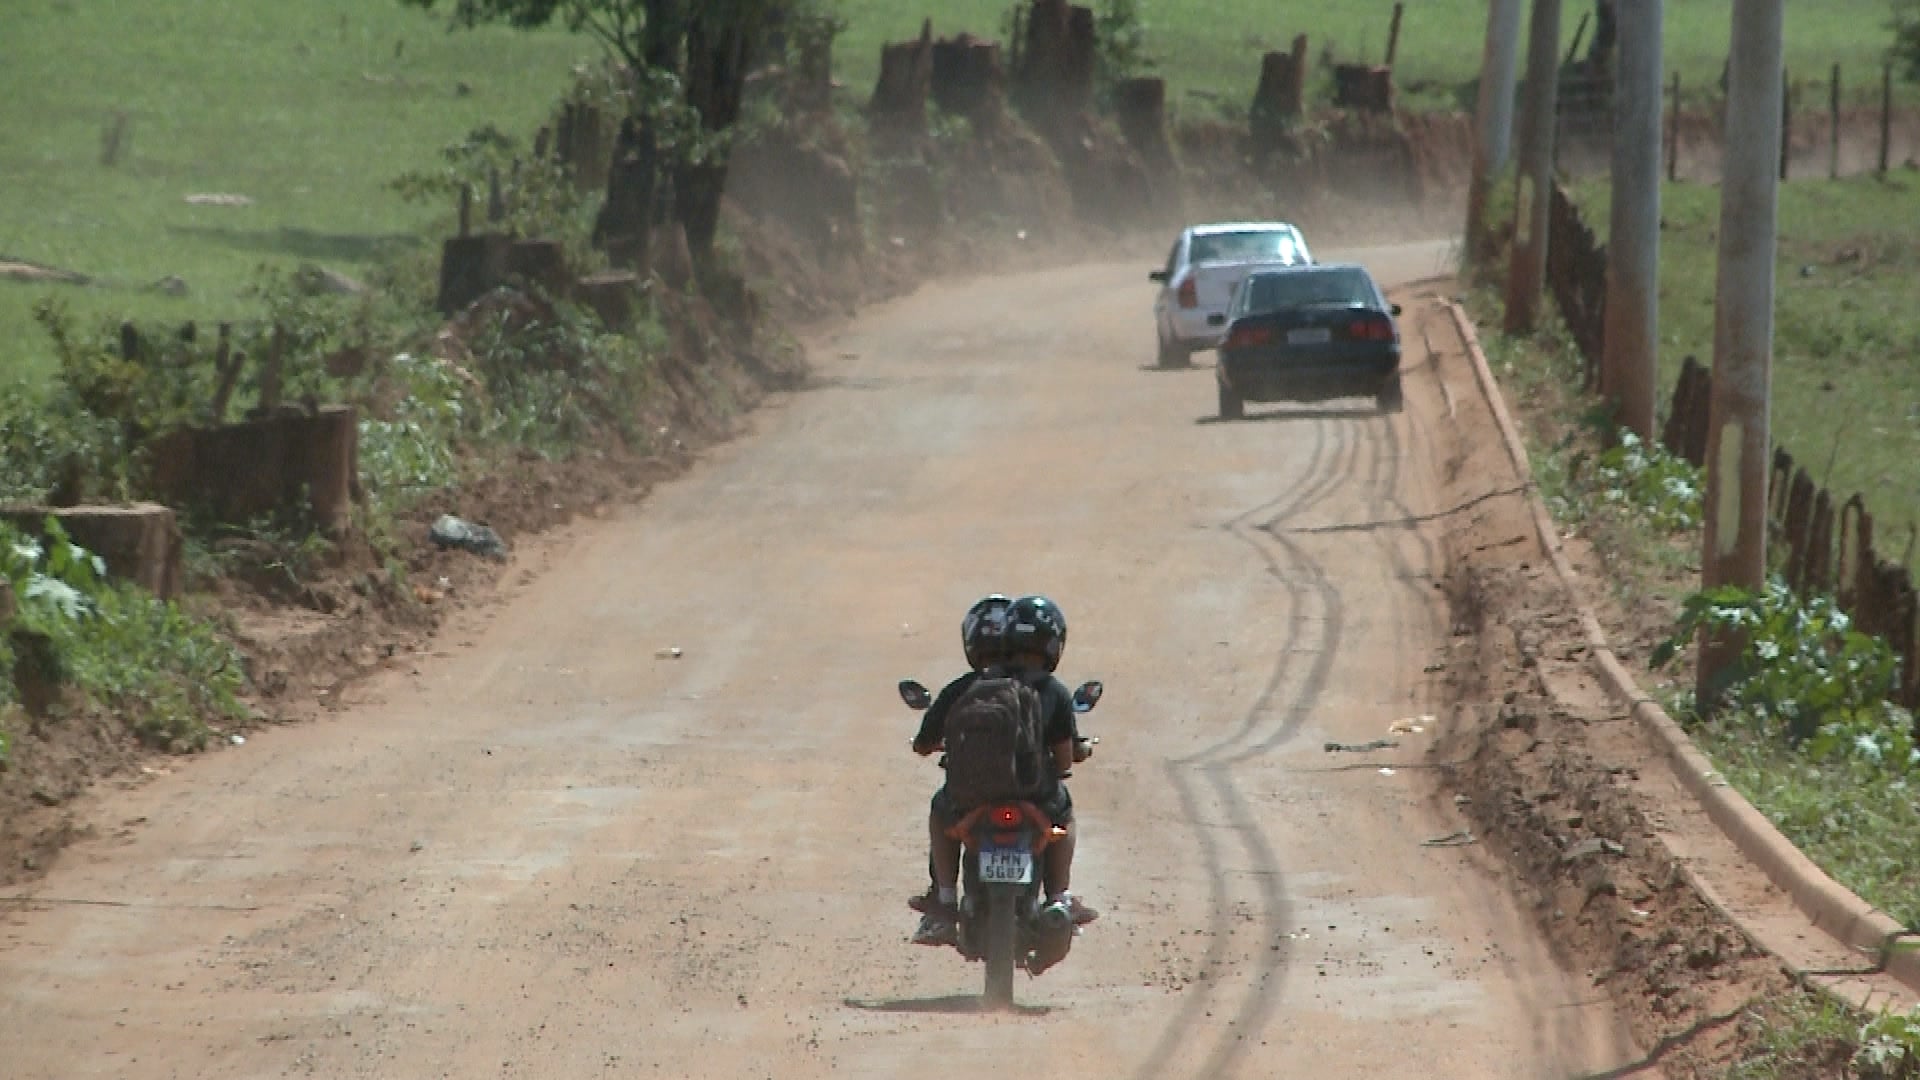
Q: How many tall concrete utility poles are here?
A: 4